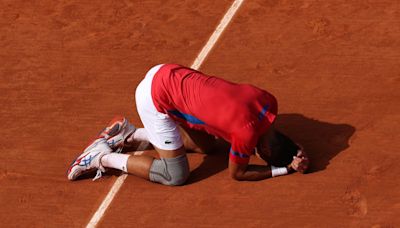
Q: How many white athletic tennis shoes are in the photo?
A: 2